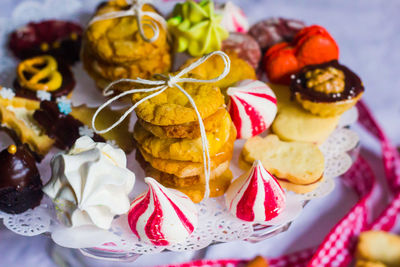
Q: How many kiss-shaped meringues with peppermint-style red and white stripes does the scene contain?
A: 4